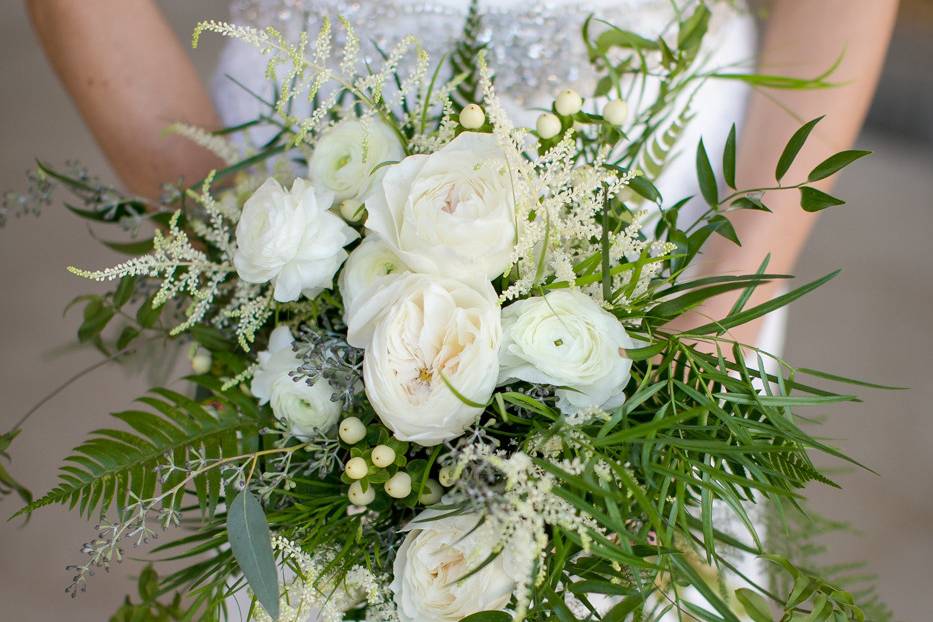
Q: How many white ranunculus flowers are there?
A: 5